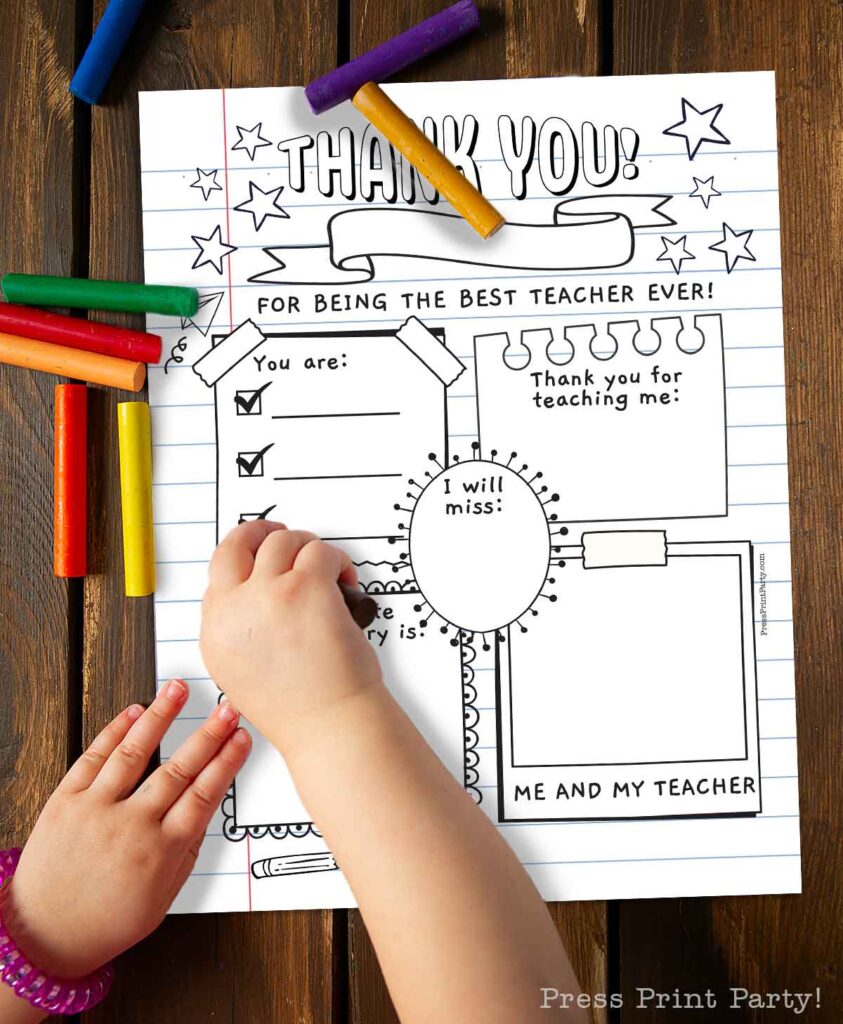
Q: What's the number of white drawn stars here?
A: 8